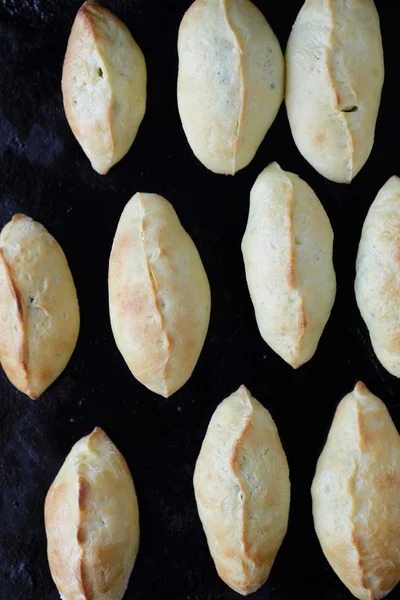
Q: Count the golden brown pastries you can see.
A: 10